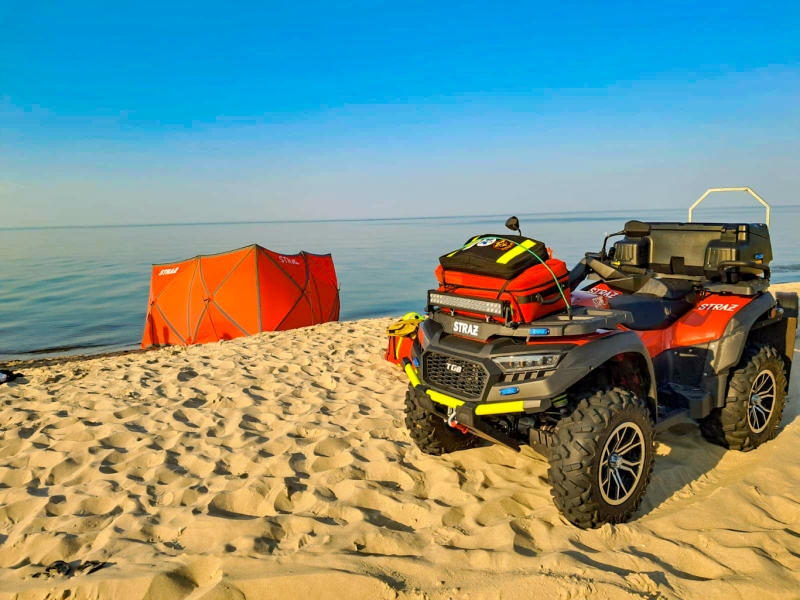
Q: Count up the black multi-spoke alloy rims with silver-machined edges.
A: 2